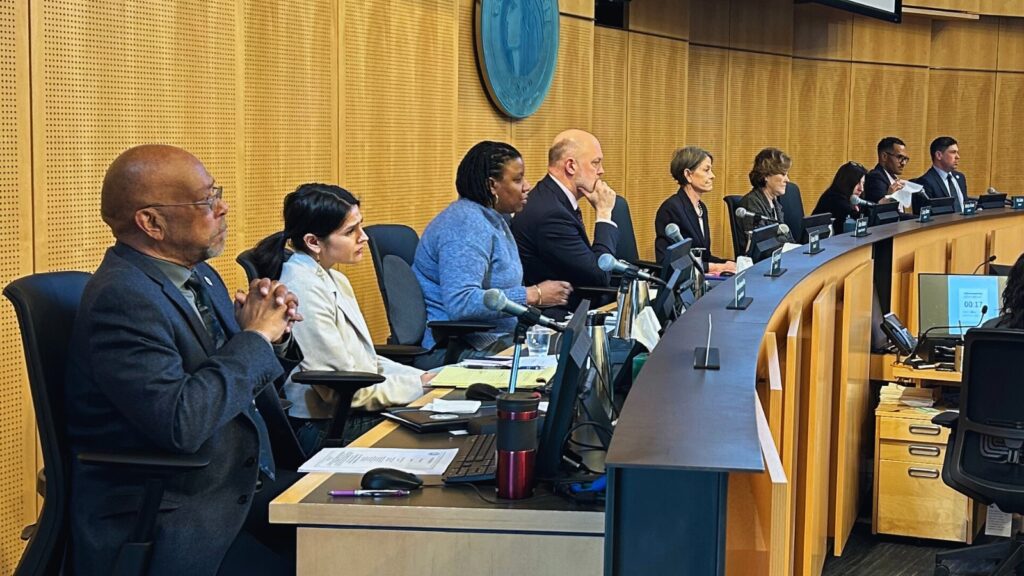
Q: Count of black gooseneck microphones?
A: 2